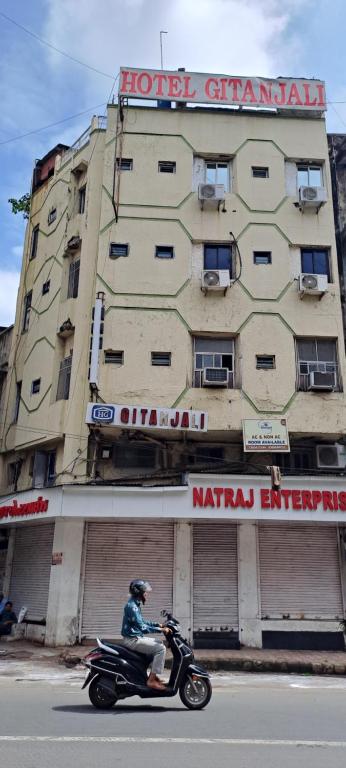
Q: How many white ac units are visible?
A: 7